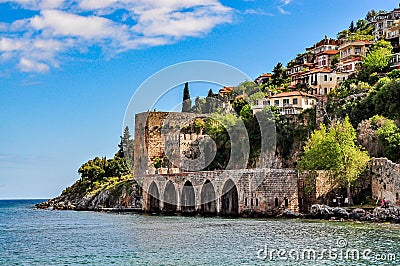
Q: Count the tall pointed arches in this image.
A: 5